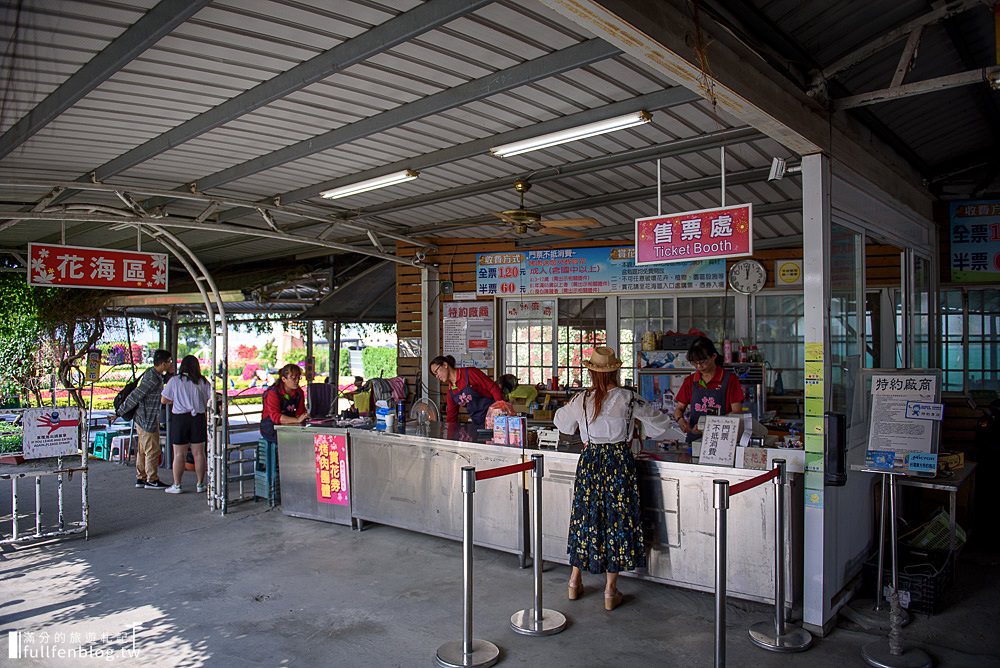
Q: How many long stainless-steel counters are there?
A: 1